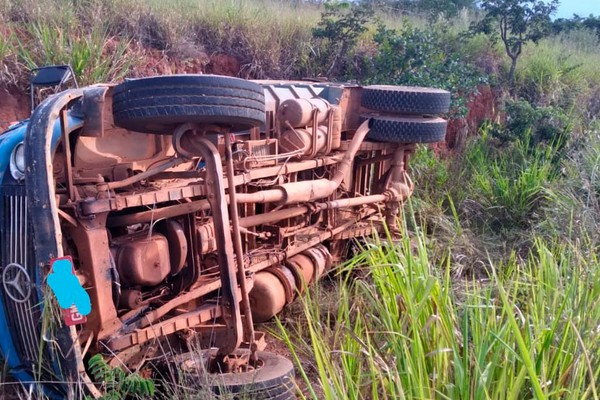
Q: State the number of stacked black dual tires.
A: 2